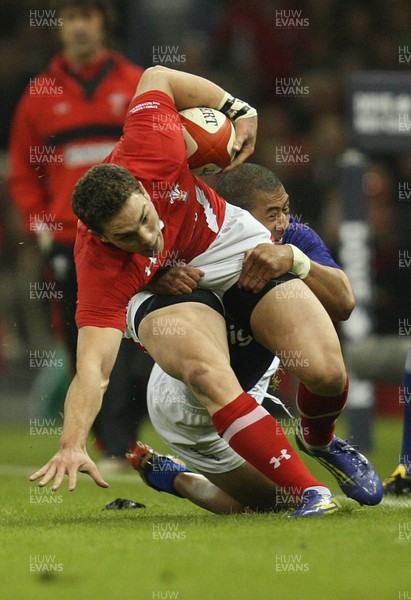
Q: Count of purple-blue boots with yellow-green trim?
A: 2